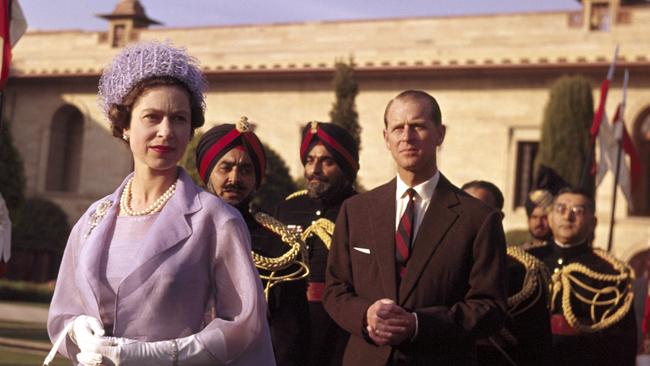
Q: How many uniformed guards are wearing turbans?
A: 3